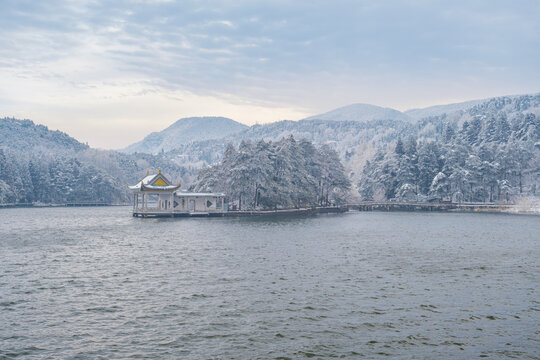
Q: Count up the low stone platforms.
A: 1